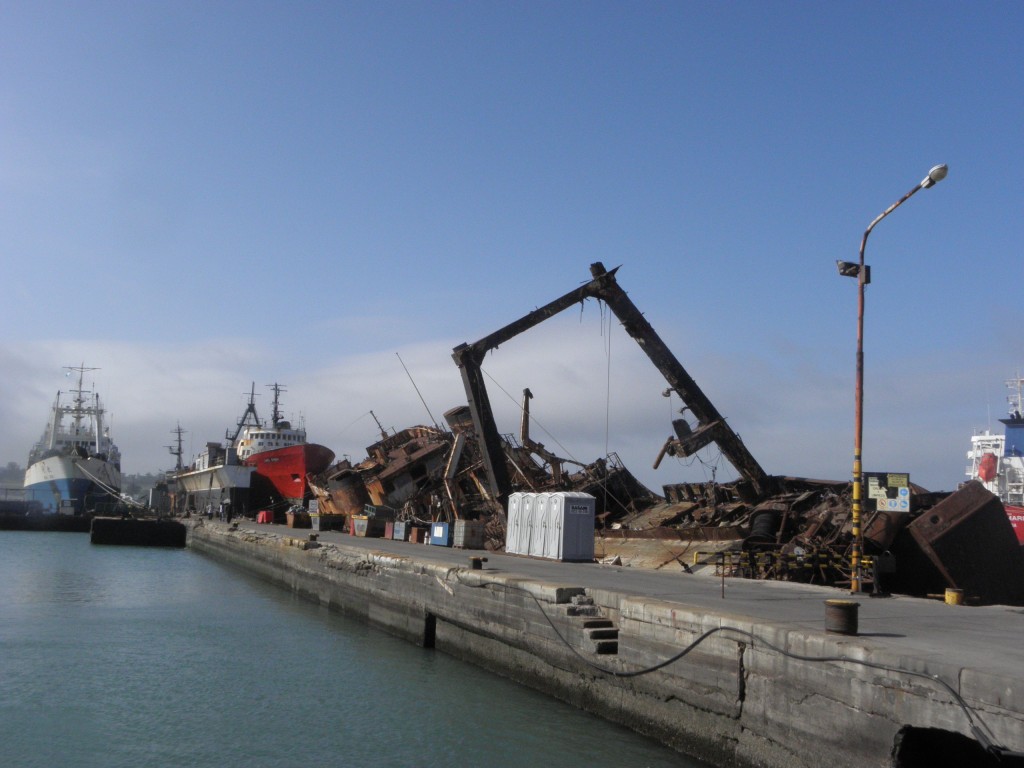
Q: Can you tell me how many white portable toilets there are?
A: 4